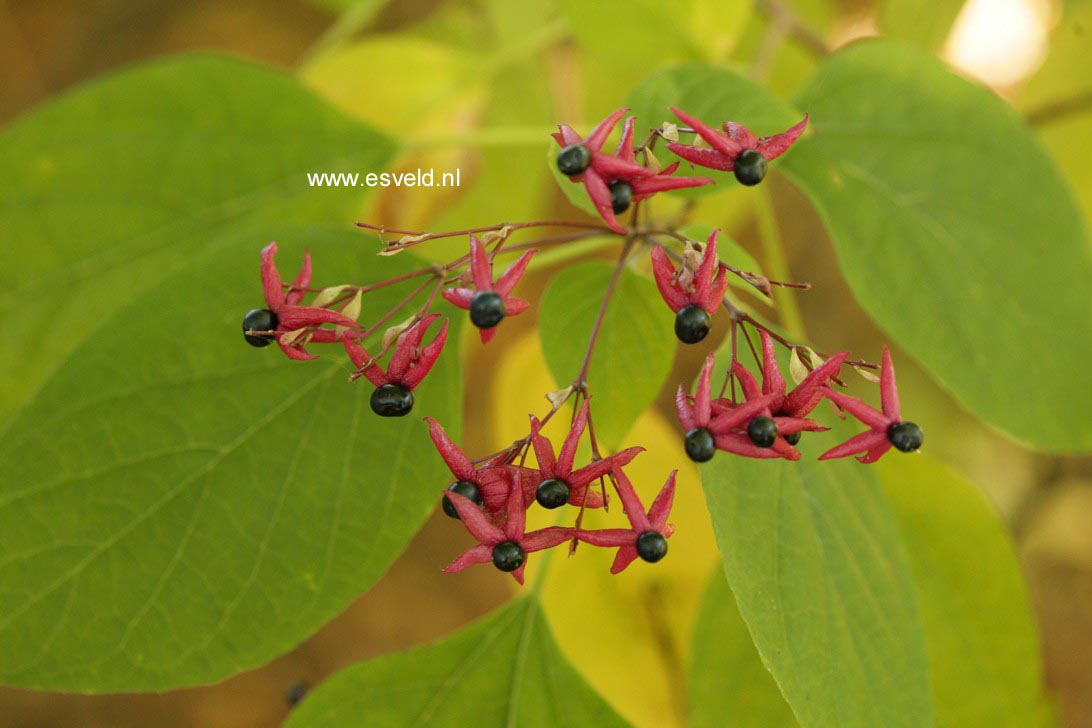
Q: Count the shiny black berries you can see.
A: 15